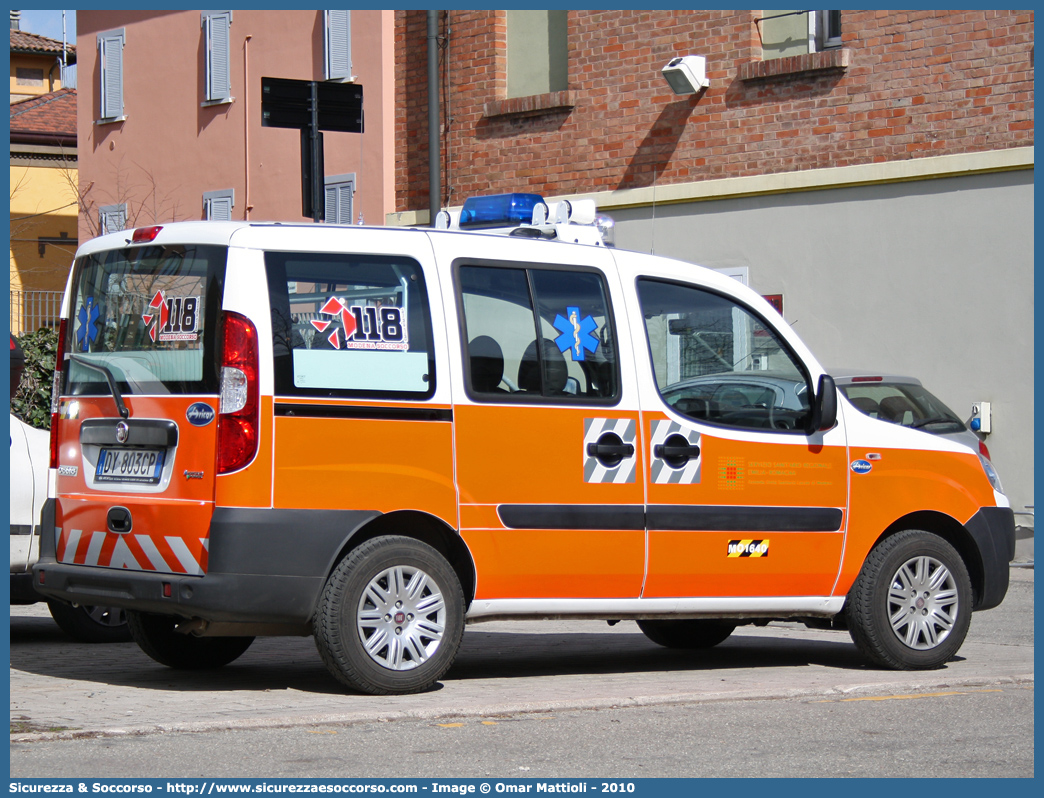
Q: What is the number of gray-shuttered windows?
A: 6